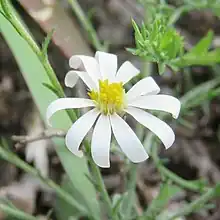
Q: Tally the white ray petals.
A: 11